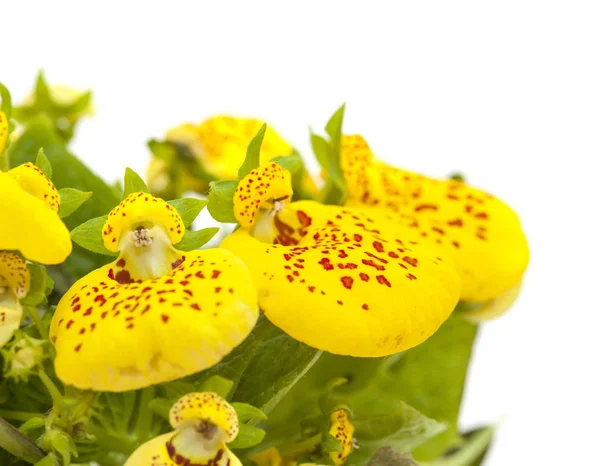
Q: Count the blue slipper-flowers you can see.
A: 0